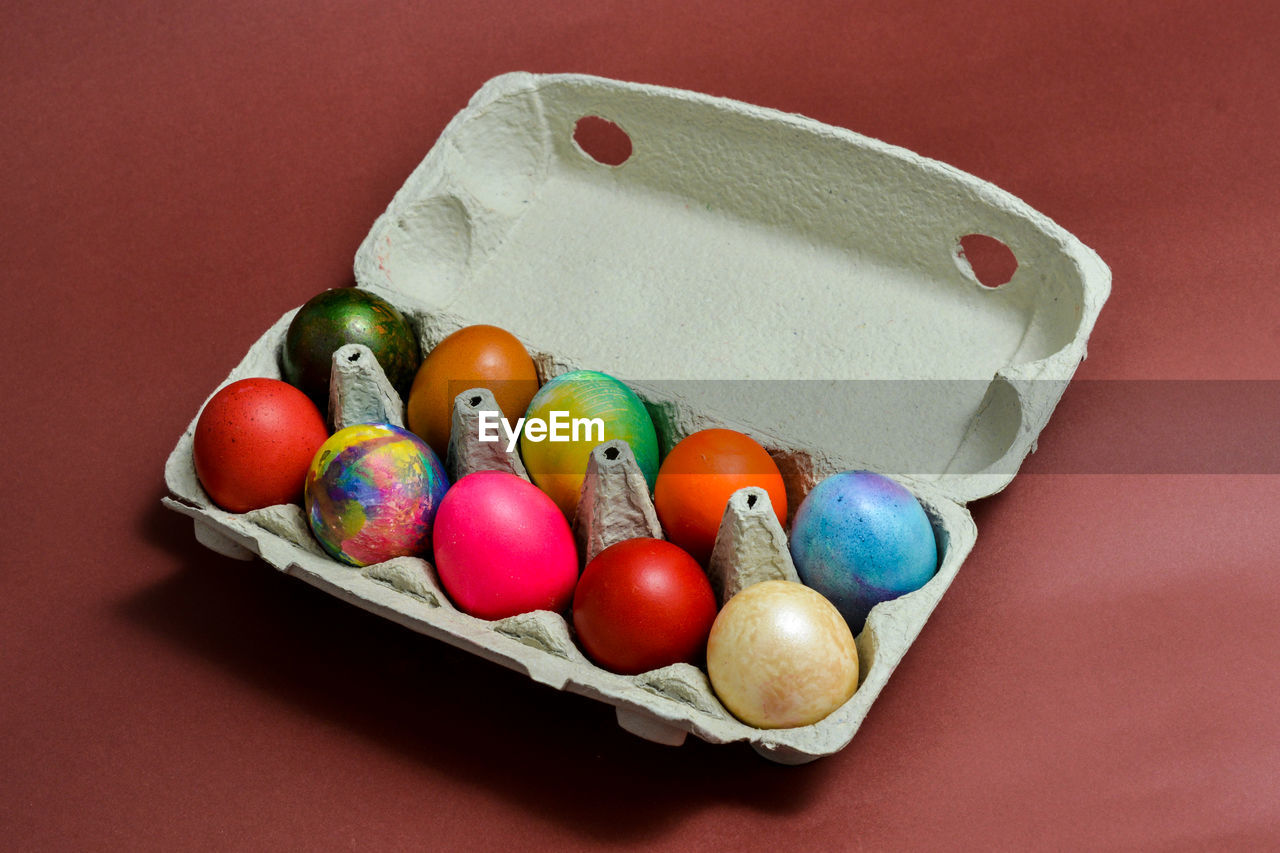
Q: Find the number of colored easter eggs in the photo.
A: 10